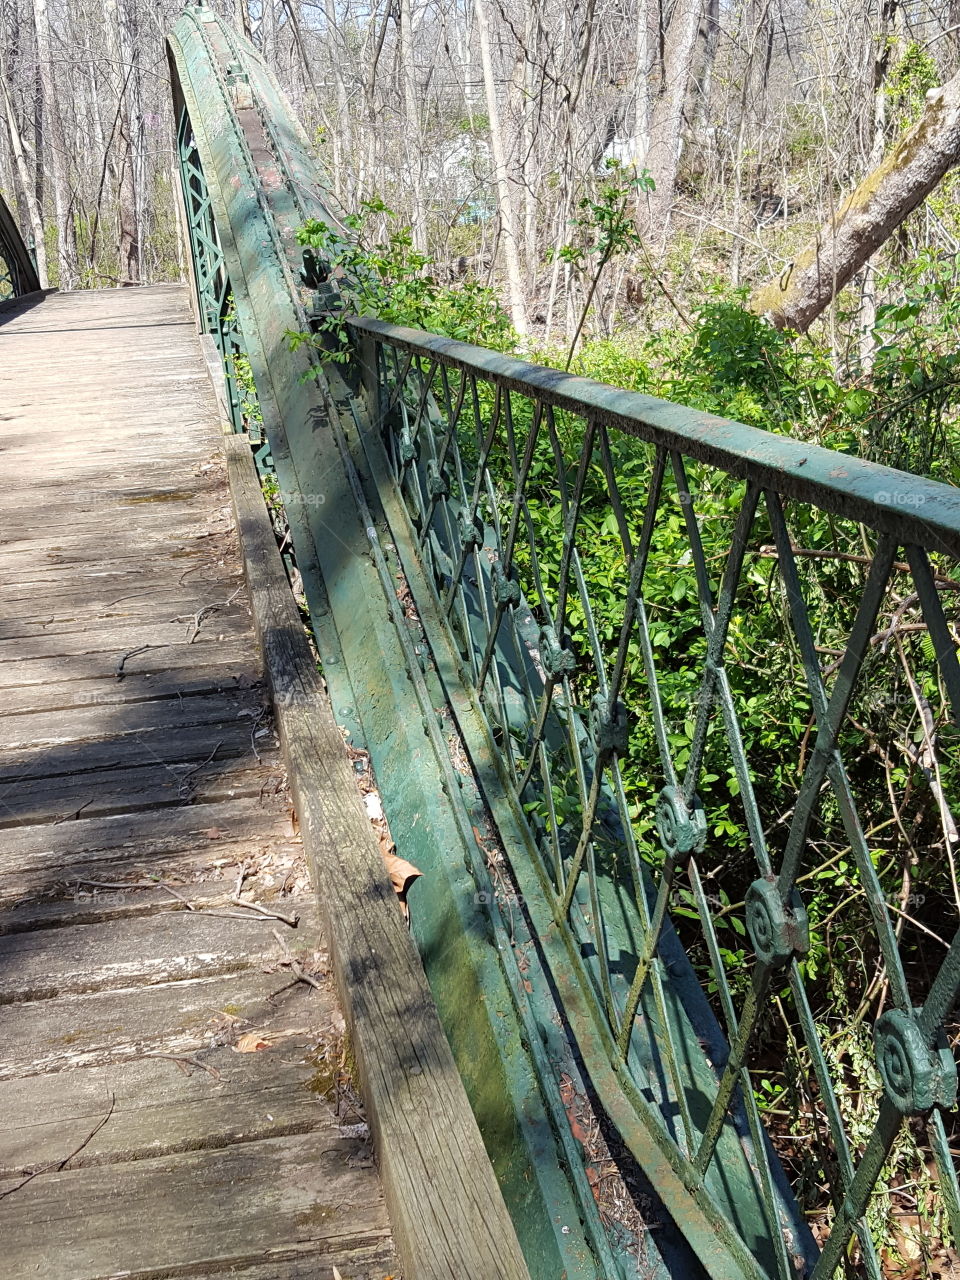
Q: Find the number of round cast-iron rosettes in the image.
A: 9